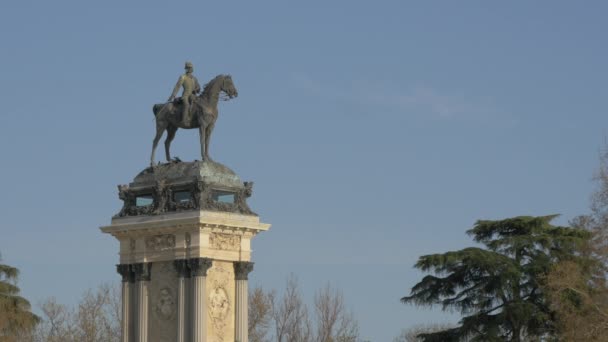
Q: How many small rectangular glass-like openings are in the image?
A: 3